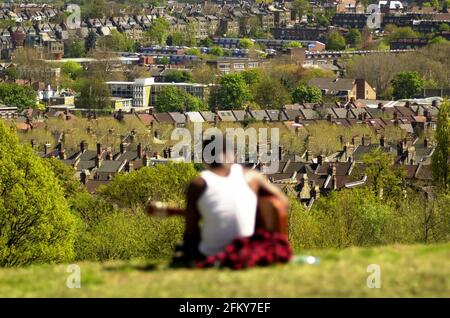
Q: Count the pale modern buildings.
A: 1